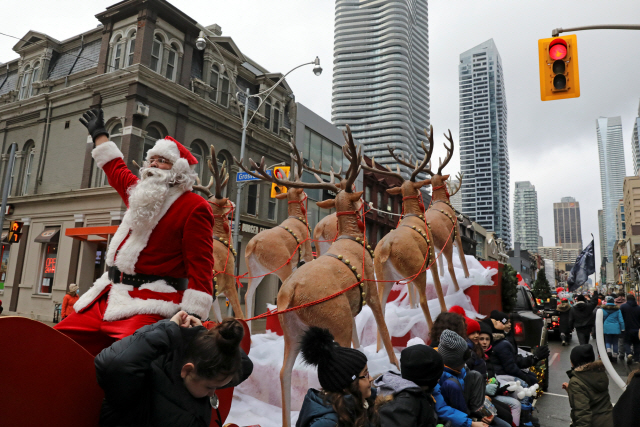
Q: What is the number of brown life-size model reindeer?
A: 6